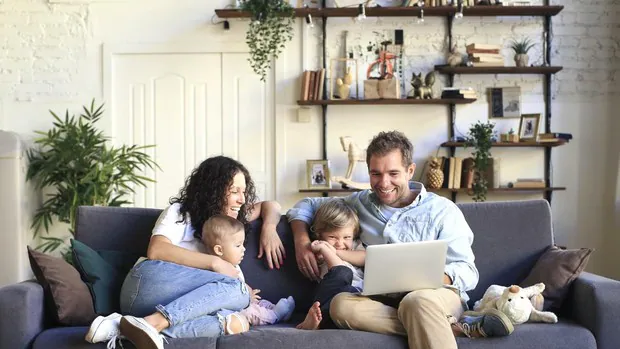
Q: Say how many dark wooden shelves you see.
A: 5